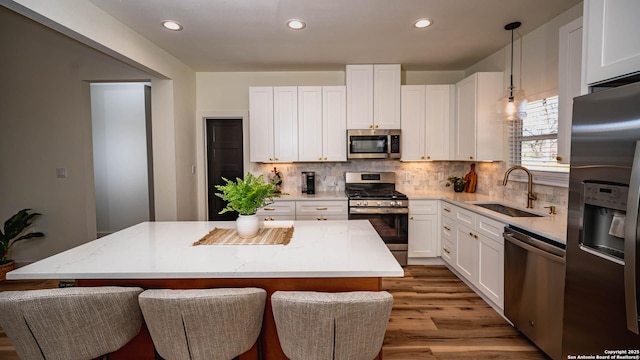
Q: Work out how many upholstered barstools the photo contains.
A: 3